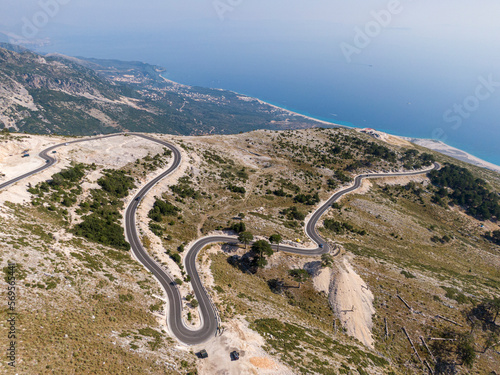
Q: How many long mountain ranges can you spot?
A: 1